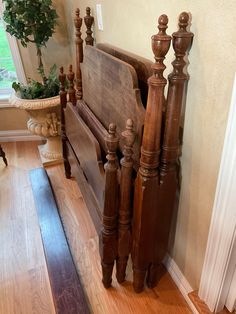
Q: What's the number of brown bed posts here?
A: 8